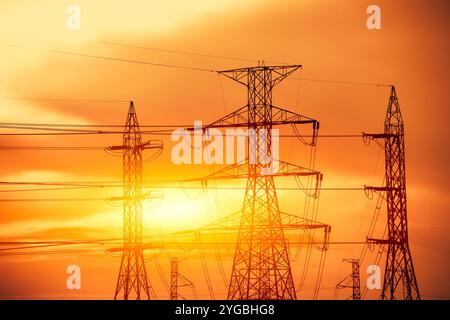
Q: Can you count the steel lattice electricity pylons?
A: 5